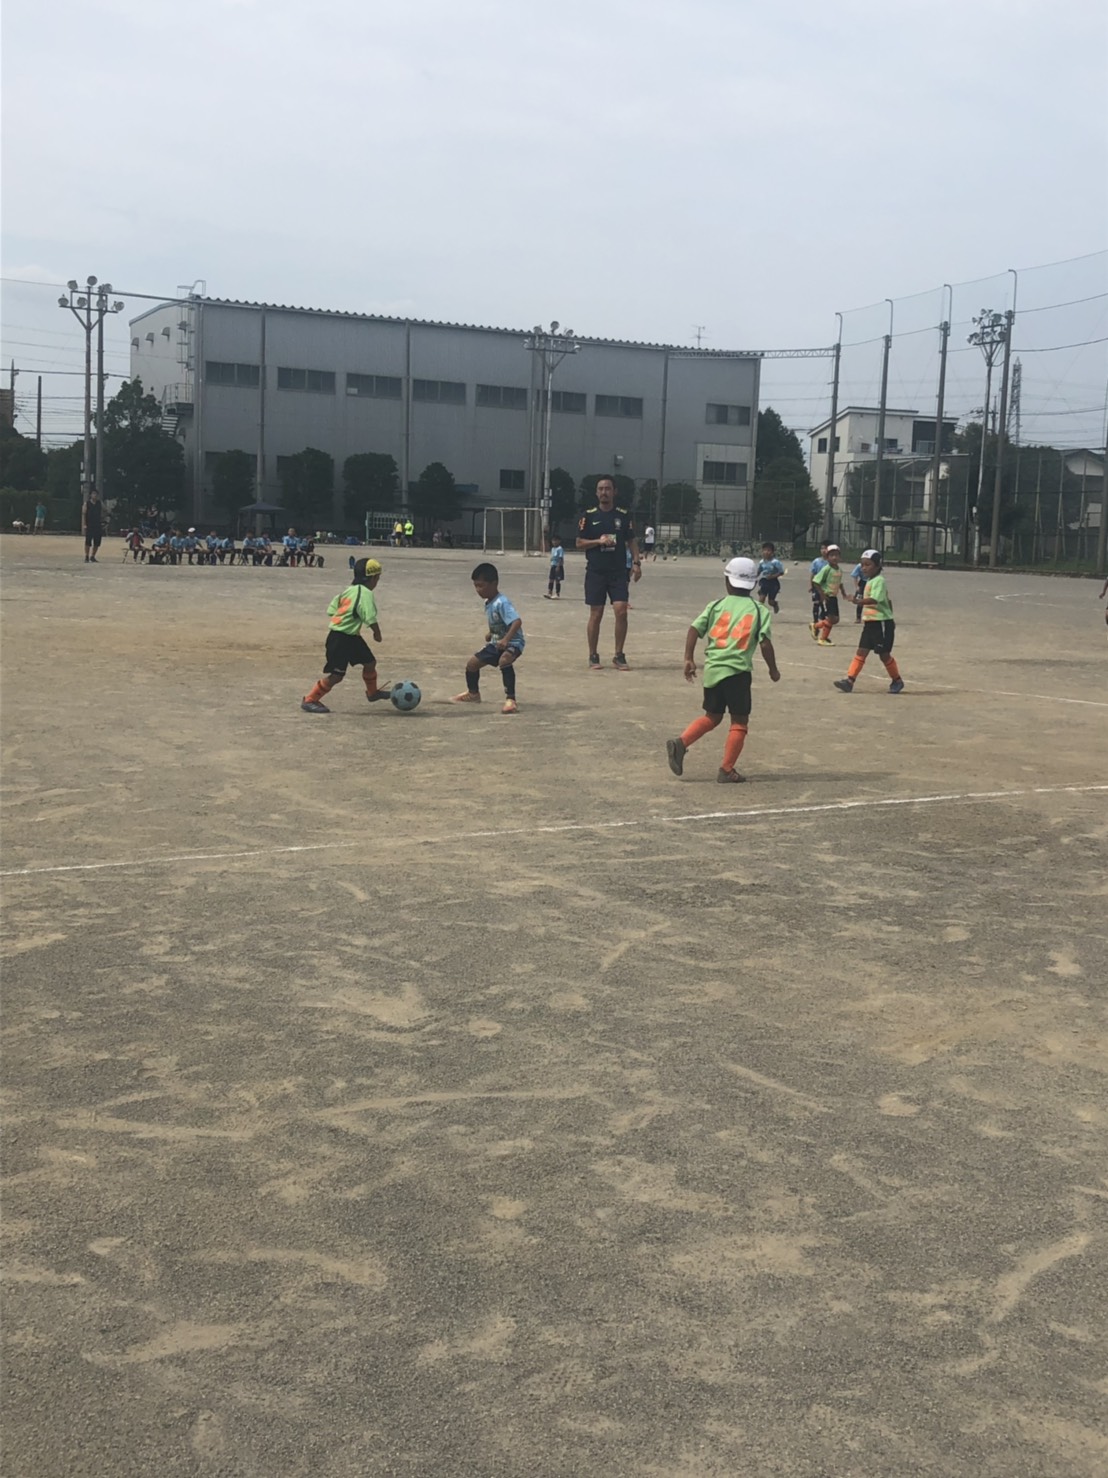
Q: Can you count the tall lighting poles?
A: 3